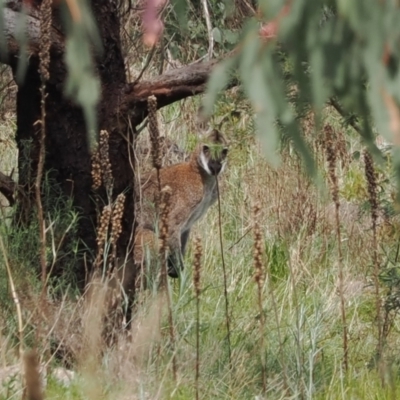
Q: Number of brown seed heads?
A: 11